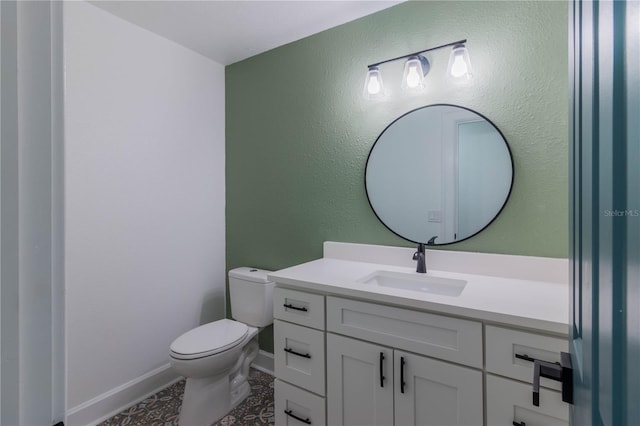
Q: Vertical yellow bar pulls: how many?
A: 0